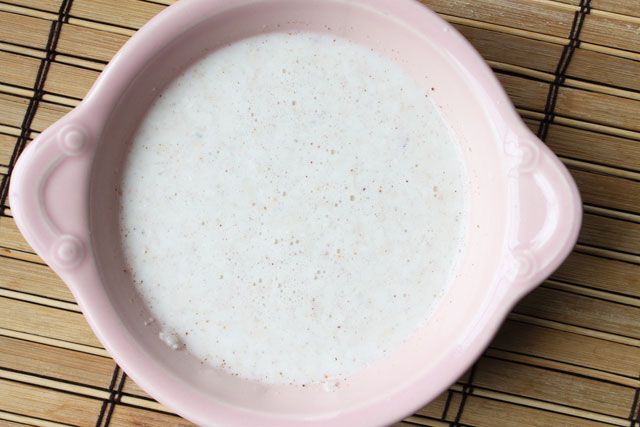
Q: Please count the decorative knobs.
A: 4